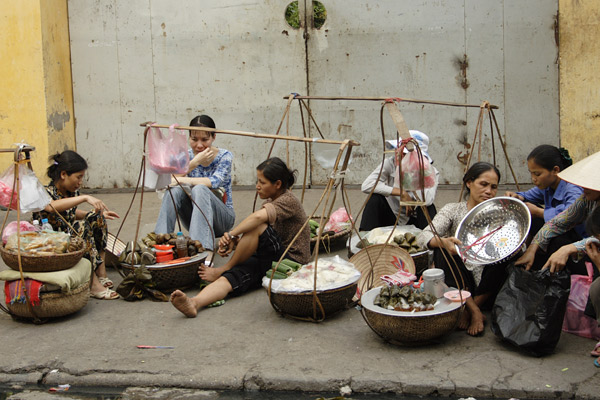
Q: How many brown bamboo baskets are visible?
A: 7